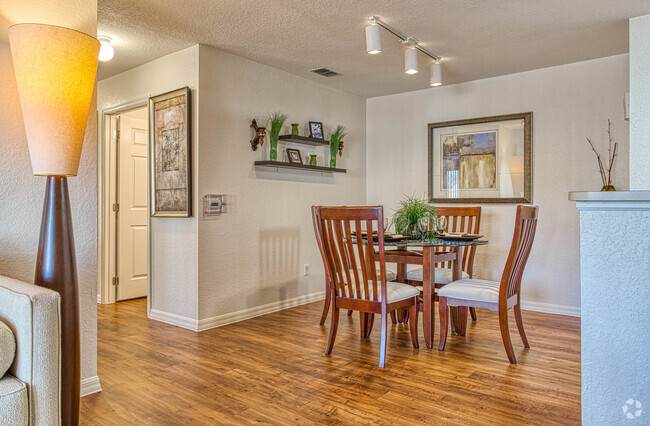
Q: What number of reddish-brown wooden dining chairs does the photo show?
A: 4